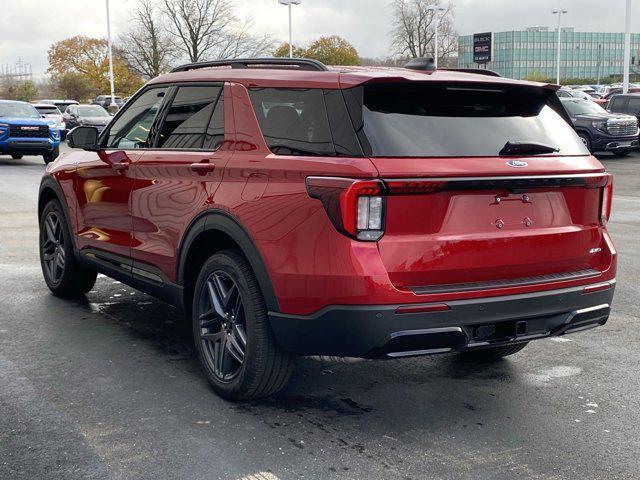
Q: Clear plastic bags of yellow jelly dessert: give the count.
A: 0